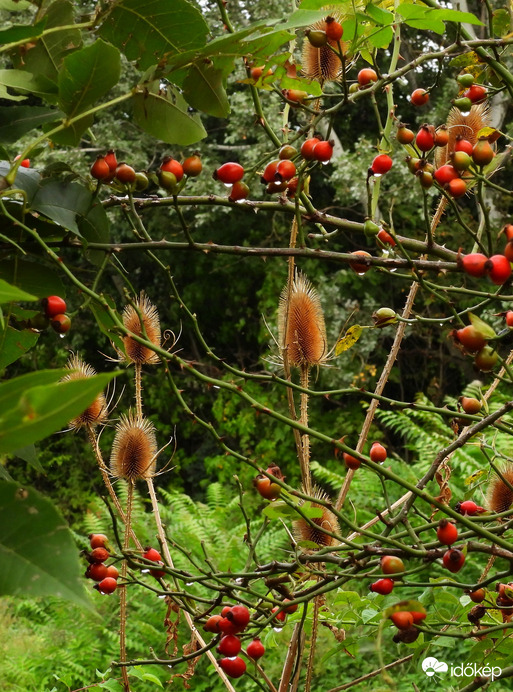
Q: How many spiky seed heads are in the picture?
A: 8